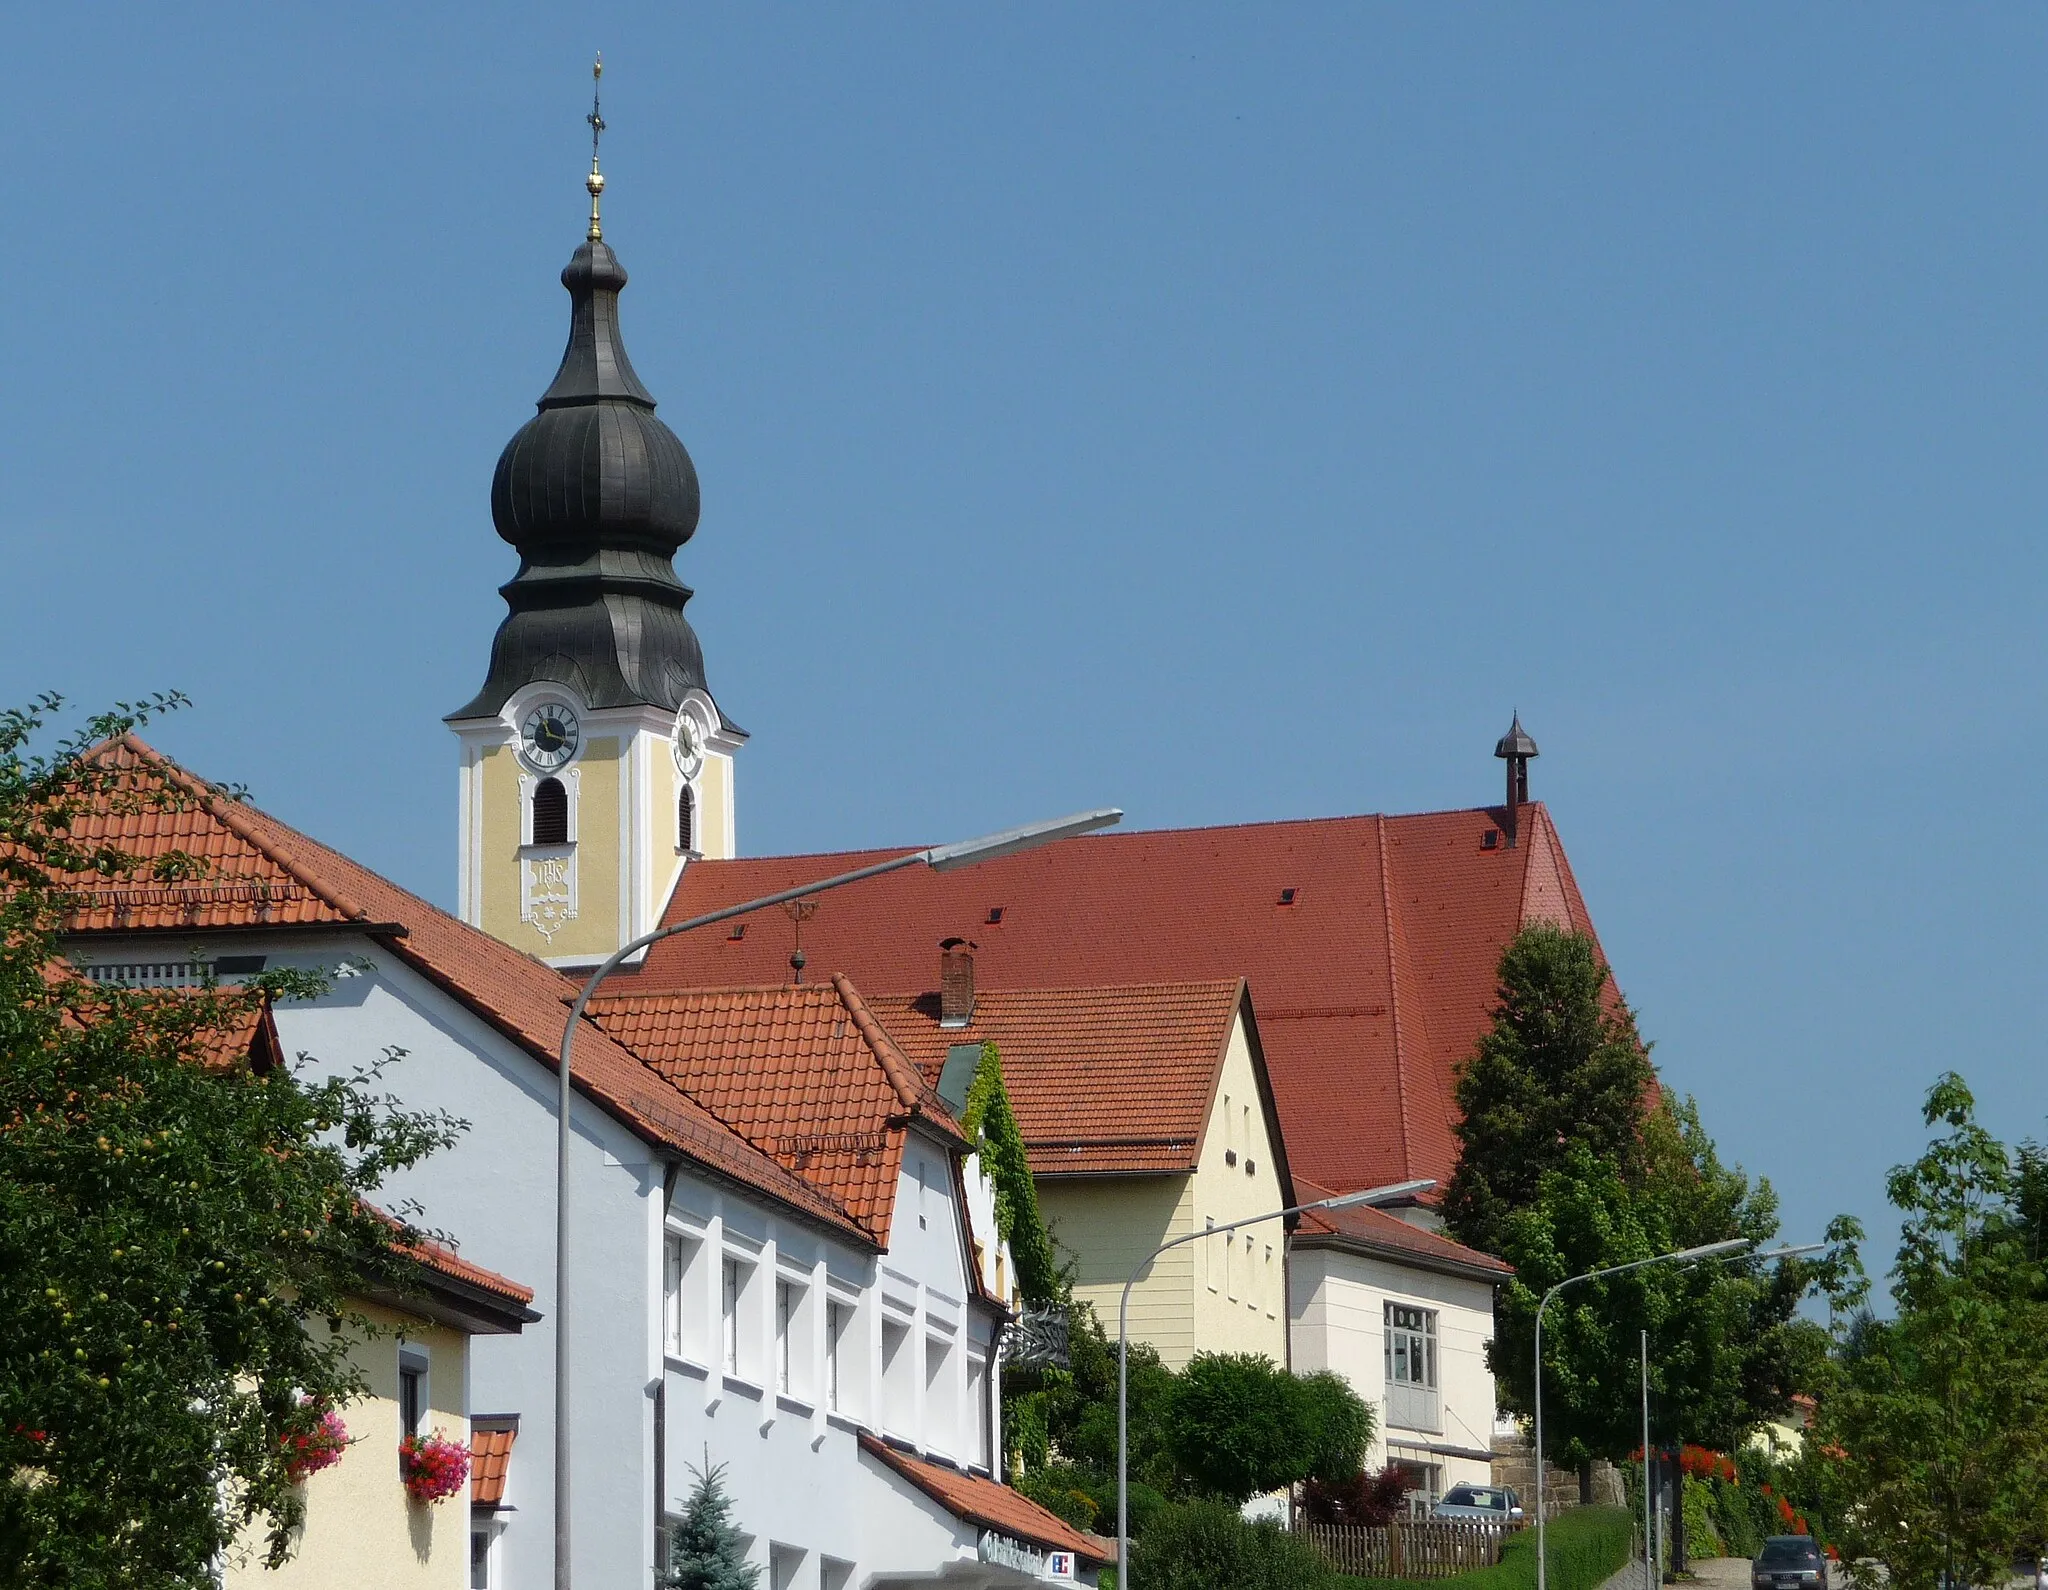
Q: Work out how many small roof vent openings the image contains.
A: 4